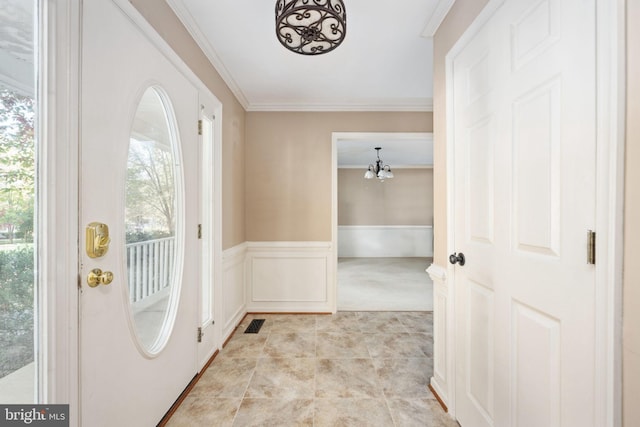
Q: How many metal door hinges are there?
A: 4